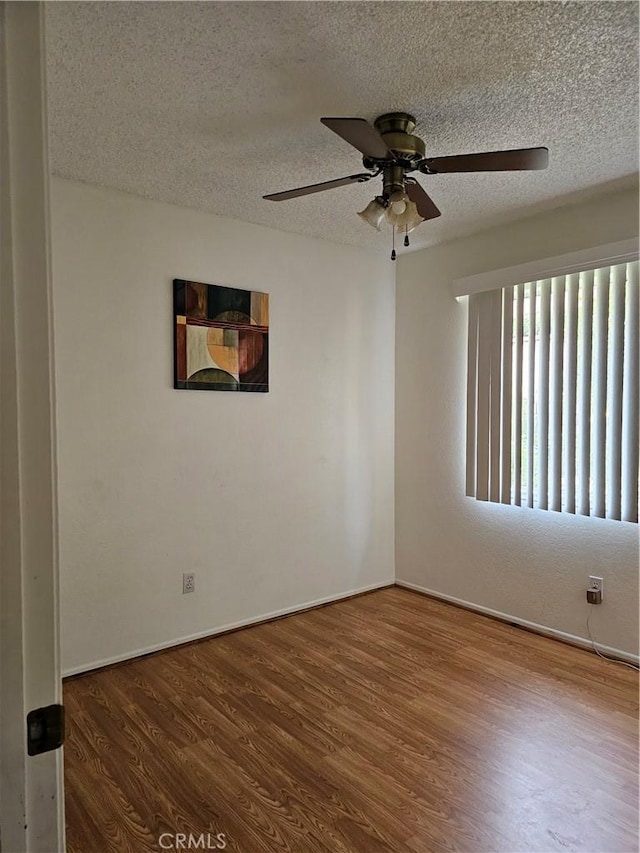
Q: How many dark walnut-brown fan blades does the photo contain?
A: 4